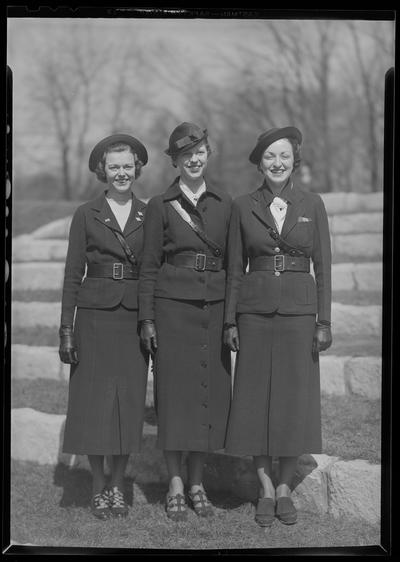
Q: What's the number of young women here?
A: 3